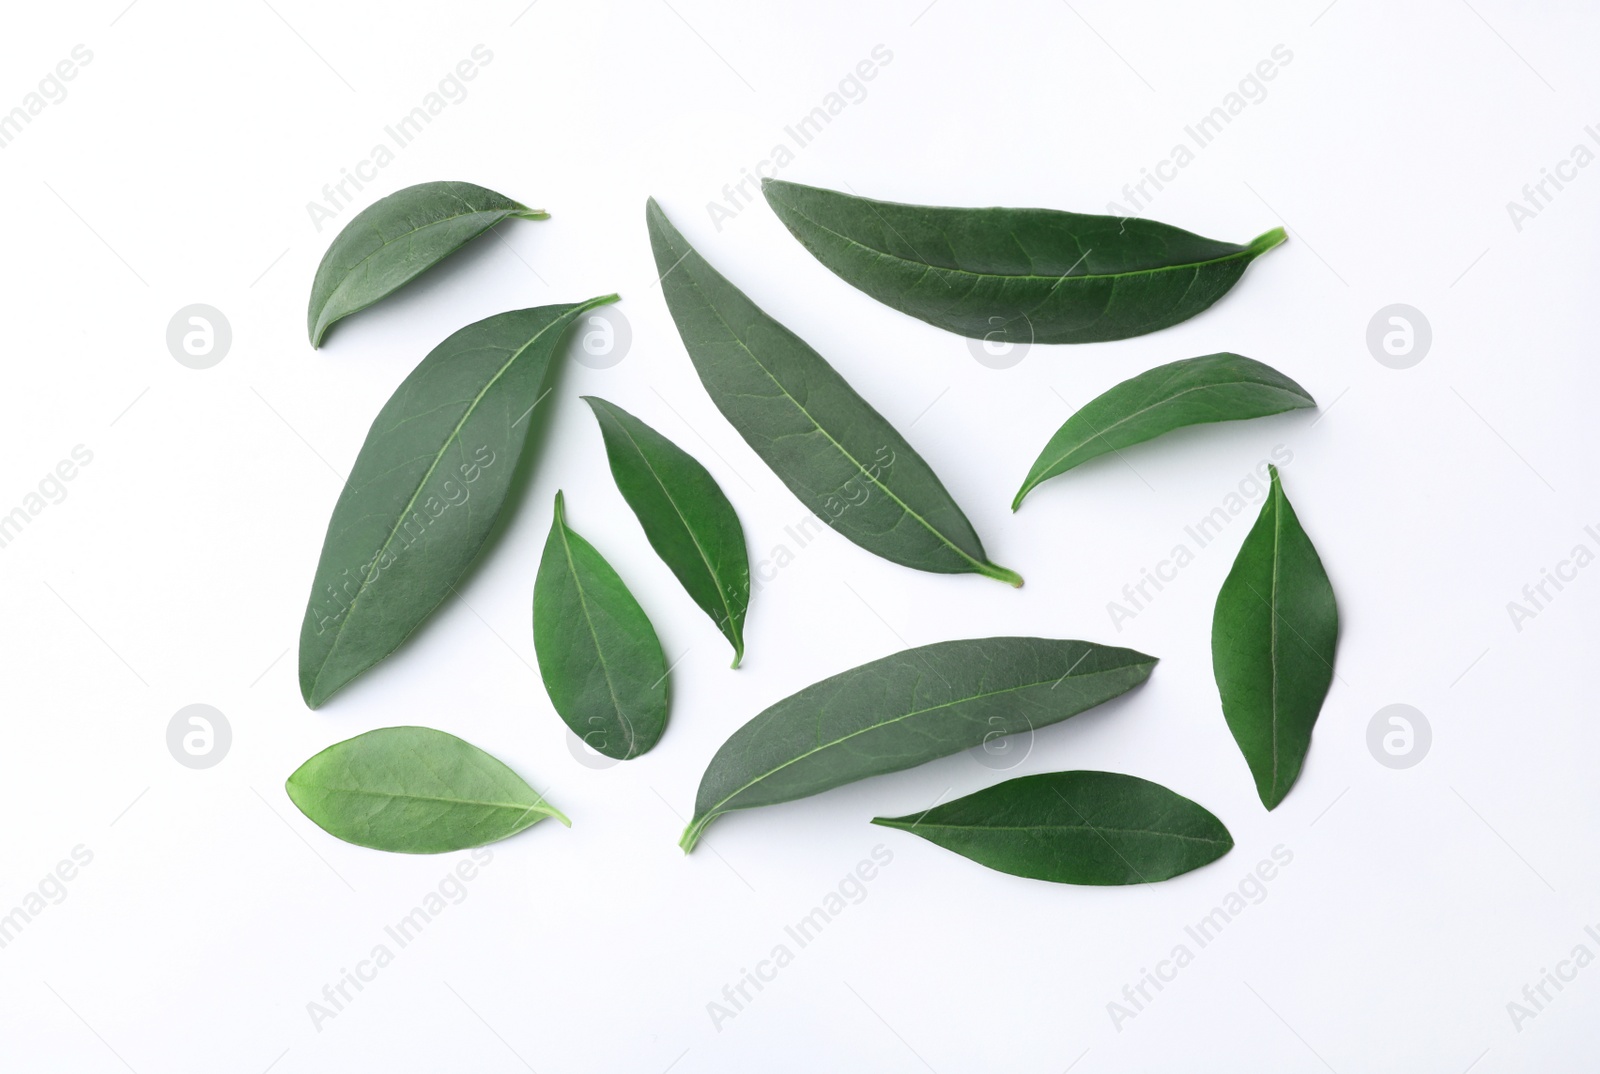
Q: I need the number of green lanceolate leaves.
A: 11